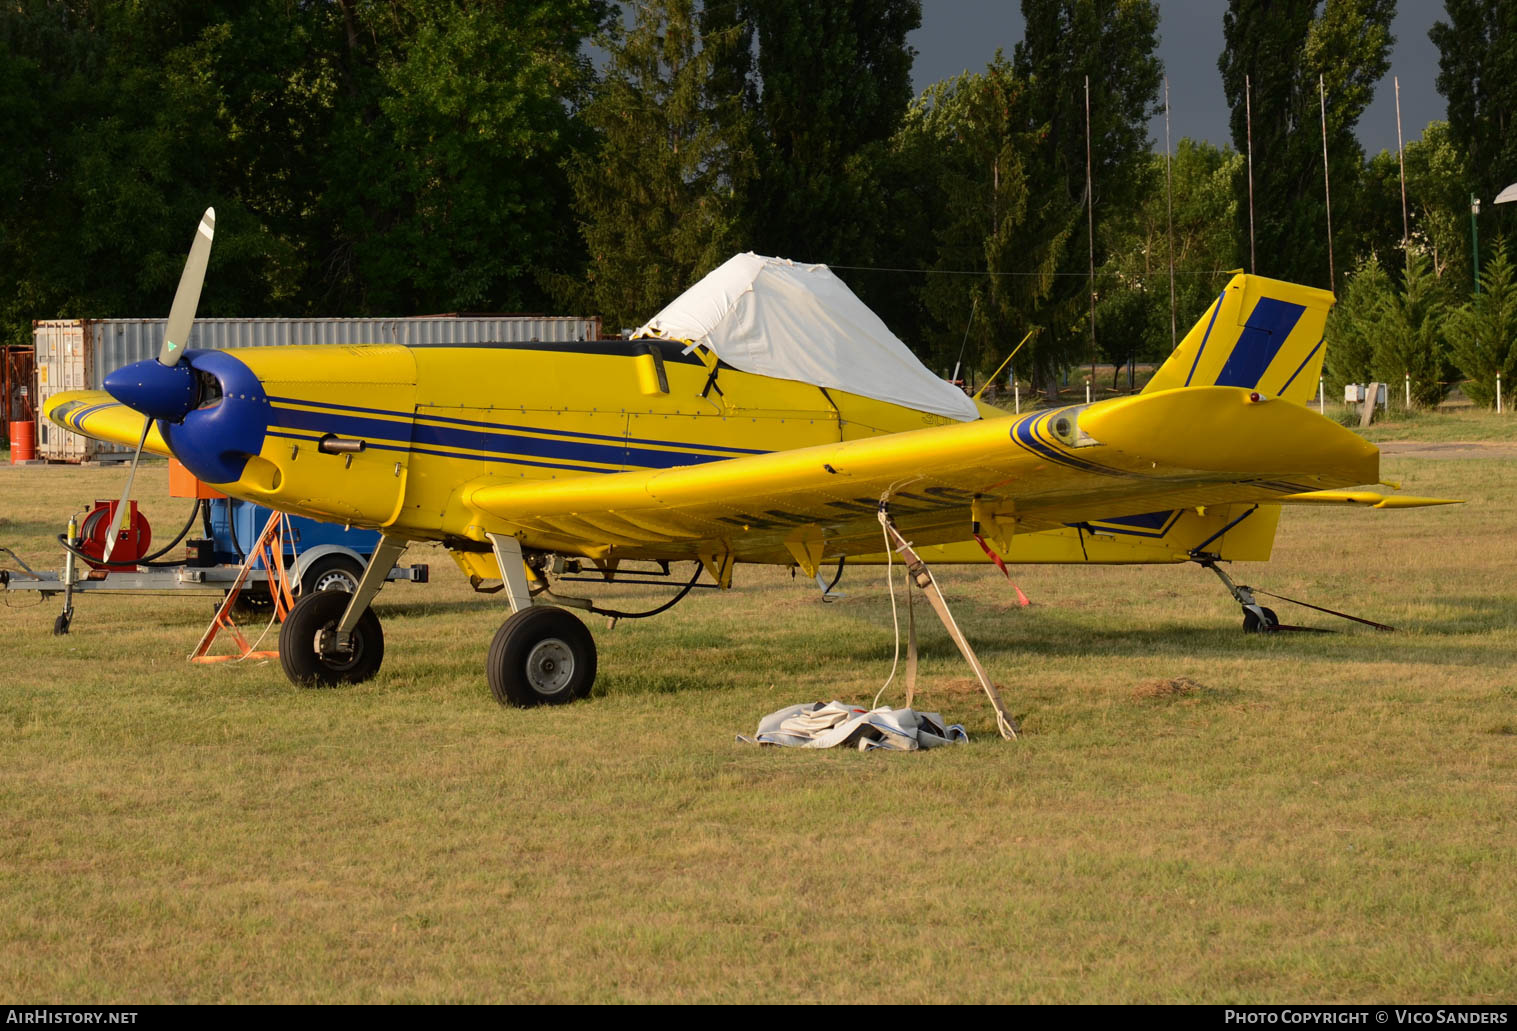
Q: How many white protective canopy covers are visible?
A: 1